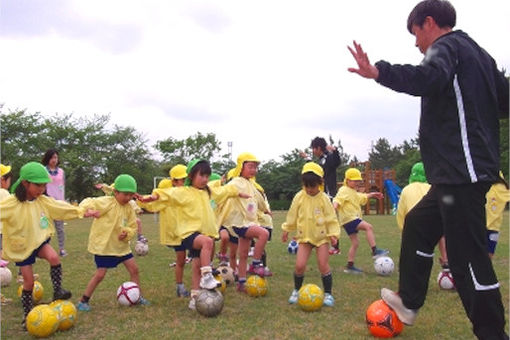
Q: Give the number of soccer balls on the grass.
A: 15